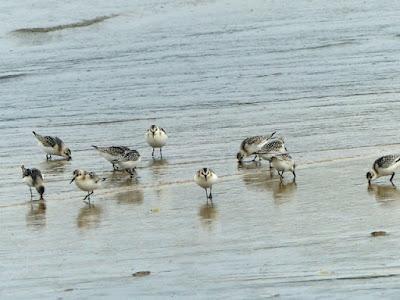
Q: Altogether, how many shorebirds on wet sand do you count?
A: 11